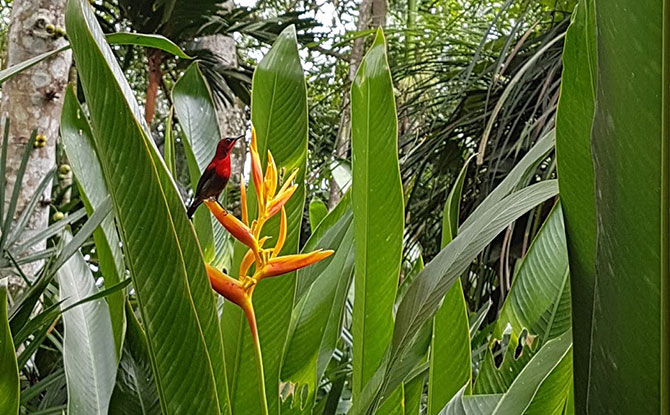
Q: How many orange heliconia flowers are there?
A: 1